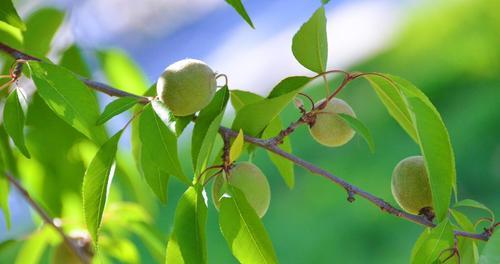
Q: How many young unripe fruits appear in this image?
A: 4